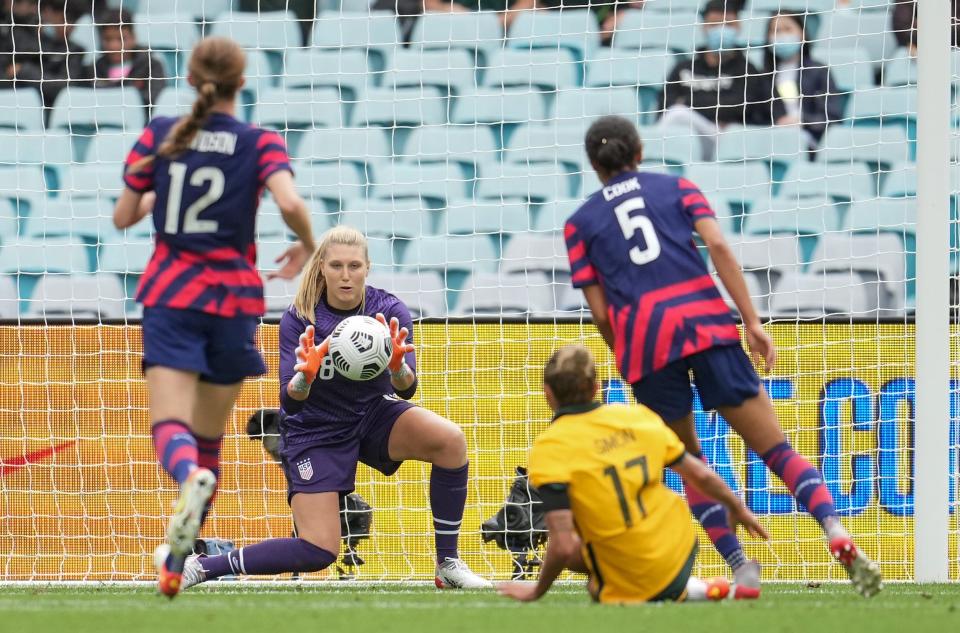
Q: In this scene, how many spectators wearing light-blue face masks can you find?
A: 2